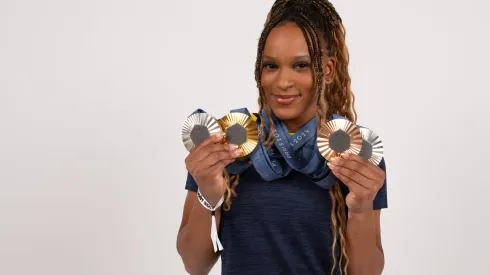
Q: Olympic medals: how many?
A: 4